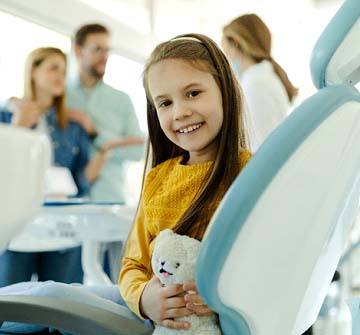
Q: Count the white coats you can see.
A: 1